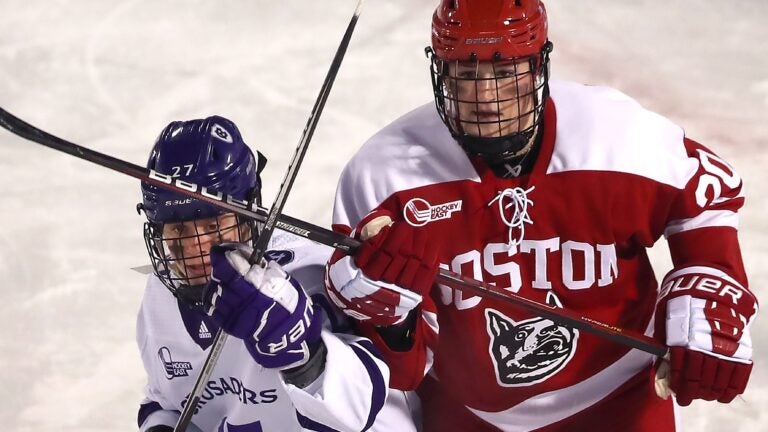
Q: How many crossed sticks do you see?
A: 2